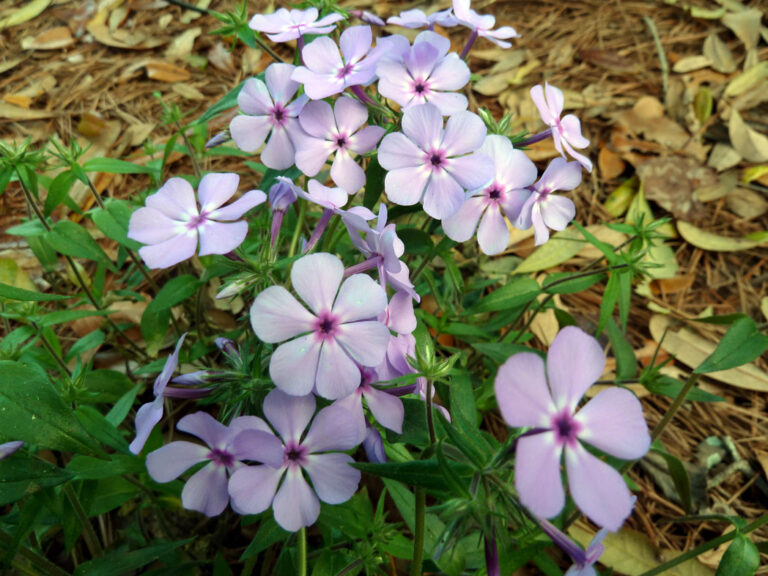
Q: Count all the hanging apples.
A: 0